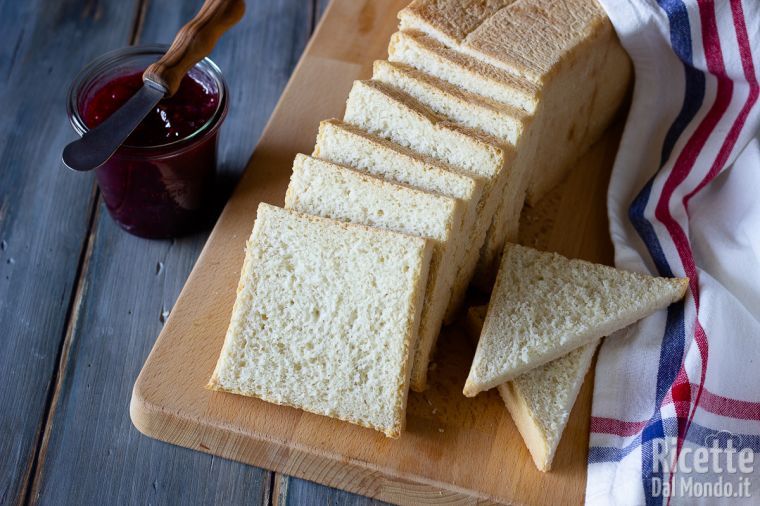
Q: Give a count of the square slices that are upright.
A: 6